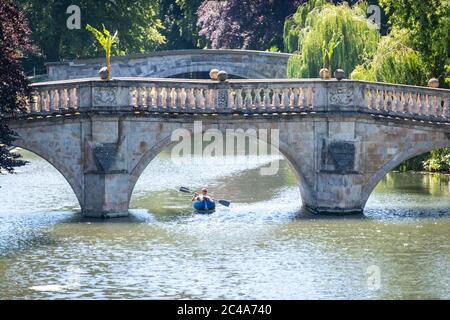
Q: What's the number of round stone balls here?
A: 6